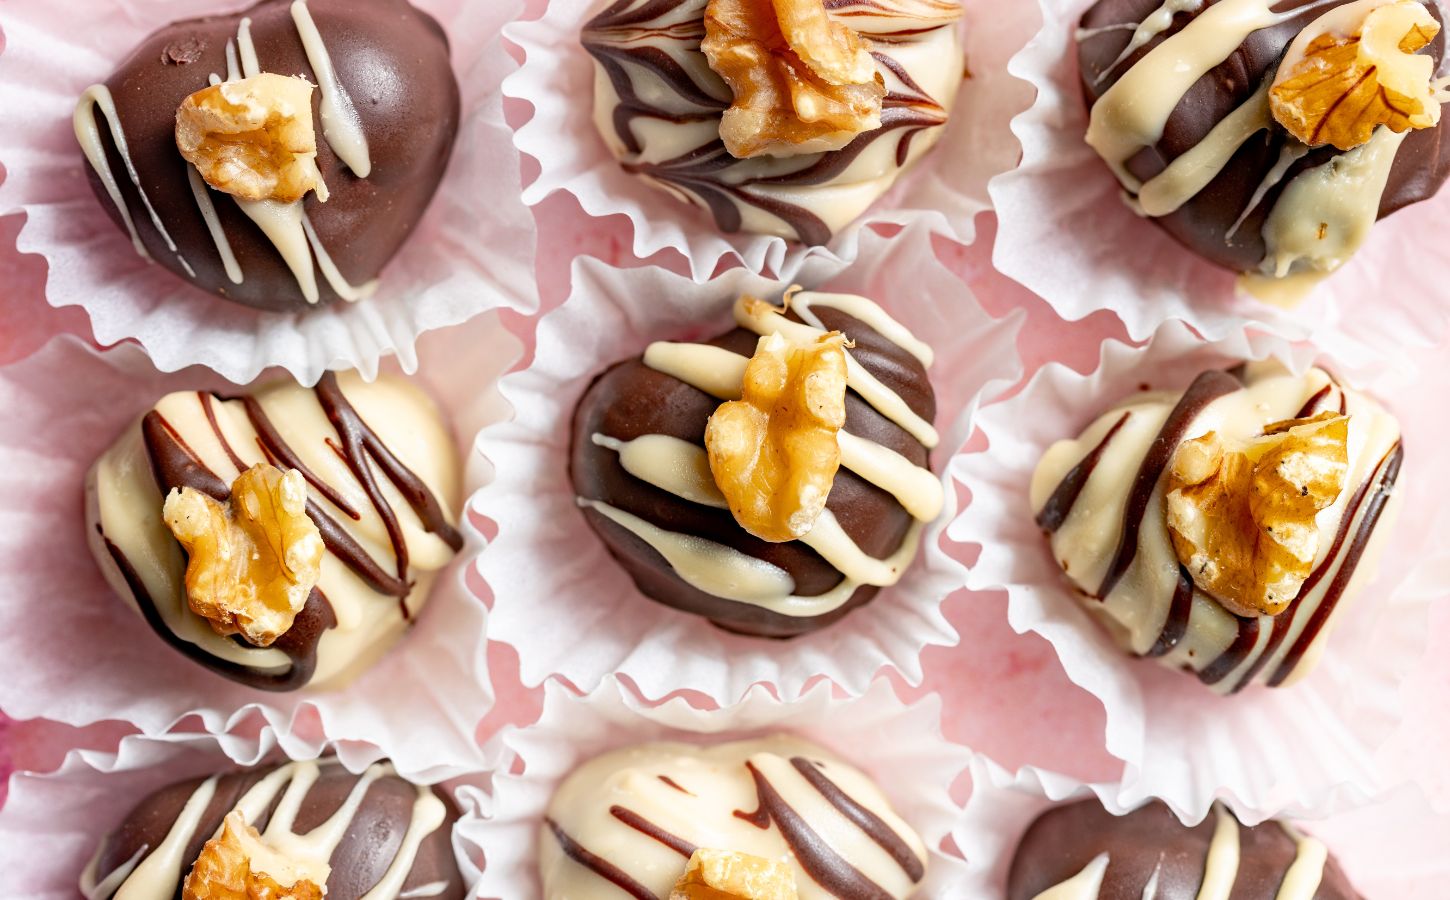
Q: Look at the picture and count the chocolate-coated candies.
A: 9